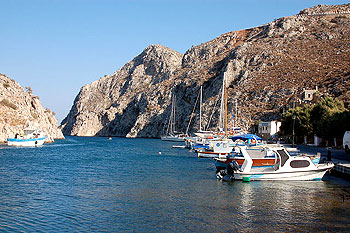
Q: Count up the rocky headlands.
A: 2